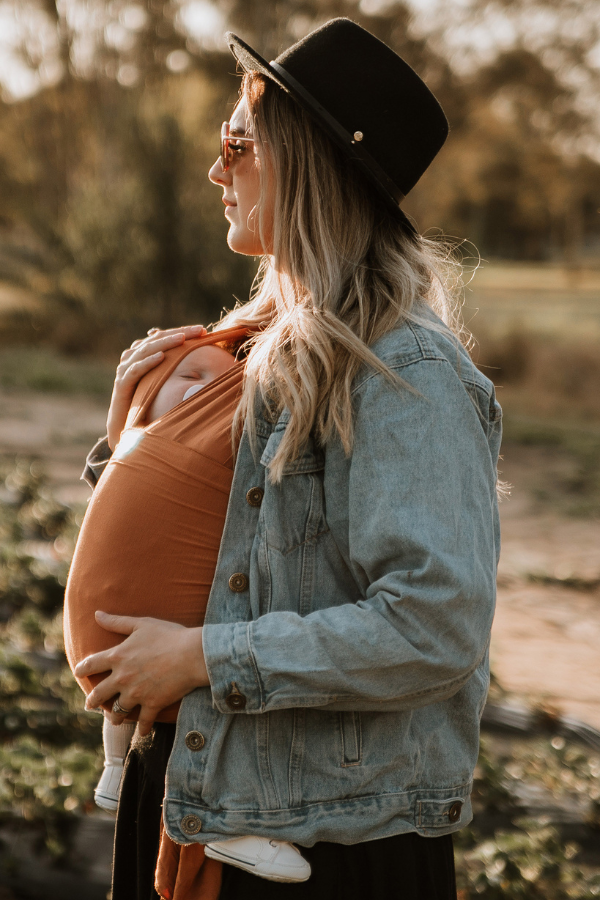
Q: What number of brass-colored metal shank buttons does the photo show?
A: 6